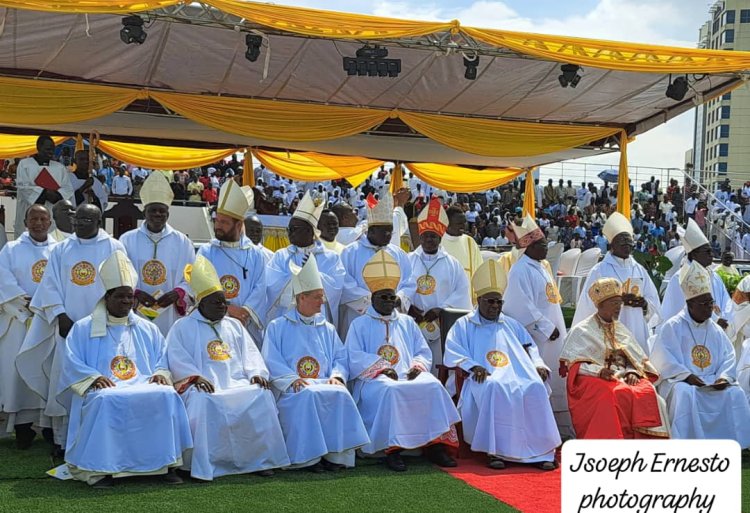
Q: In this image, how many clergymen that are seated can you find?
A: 7